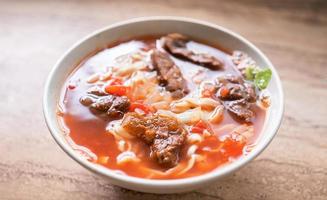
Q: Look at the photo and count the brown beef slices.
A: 5